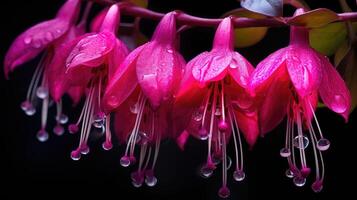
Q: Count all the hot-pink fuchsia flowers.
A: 5